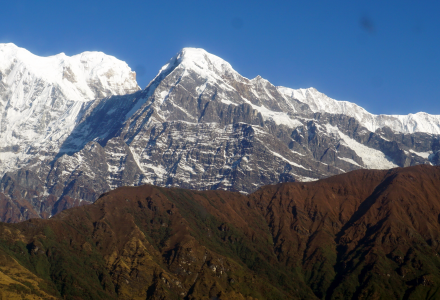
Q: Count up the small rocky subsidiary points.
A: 1